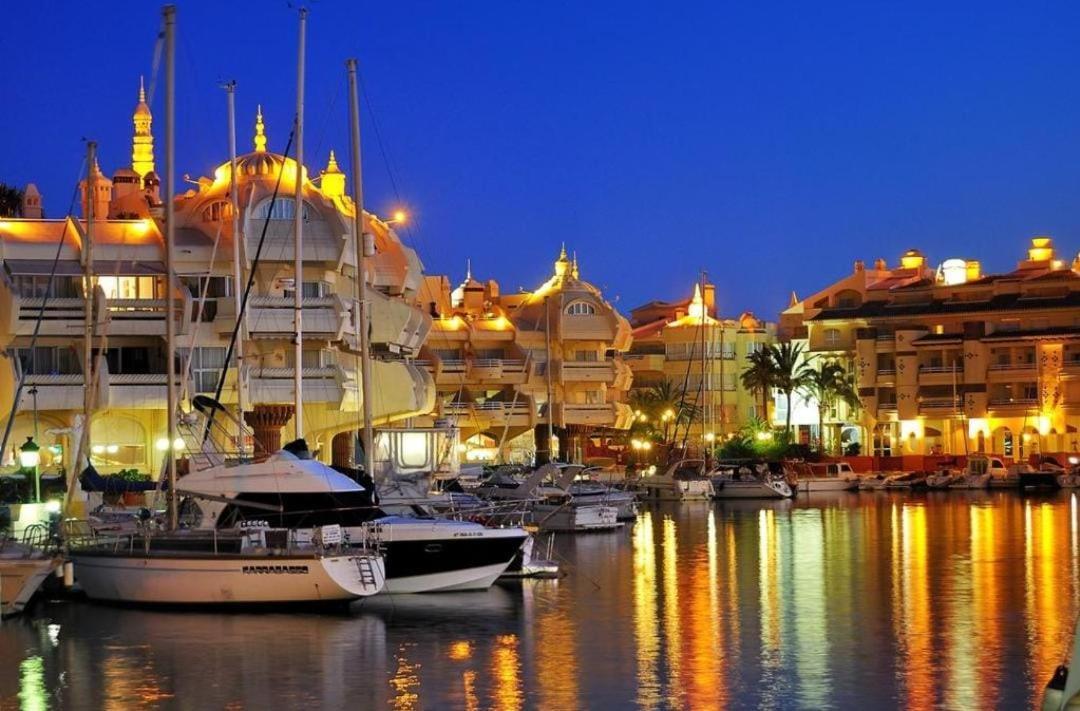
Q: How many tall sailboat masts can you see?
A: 5